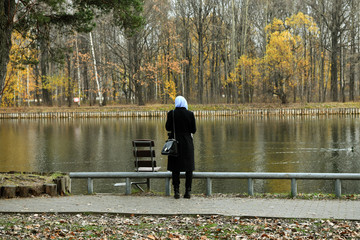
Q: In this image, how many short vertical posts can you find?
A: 7